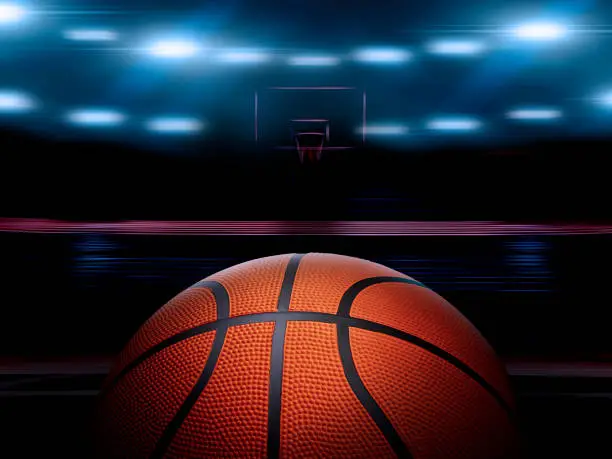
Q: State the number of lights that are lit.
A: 15